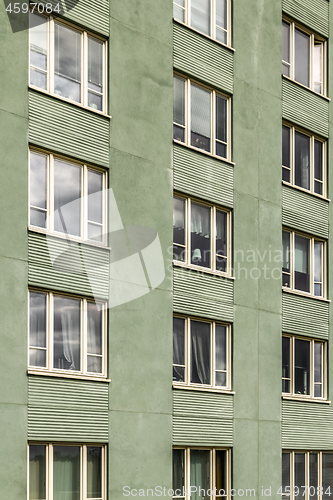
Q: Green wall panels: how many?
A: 13